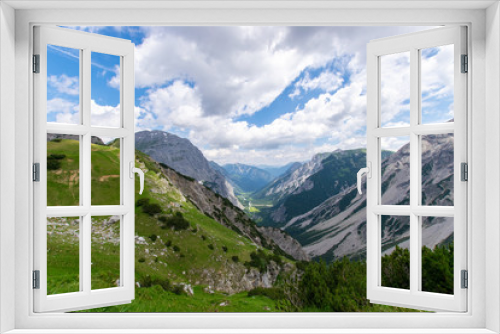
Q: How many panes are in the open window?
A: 12